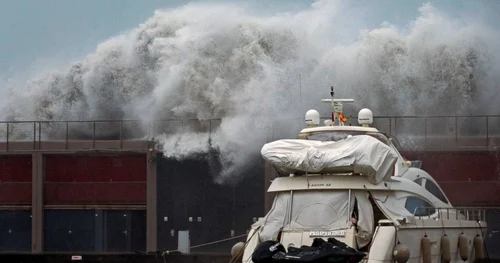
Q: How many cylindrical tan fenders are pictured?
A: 4